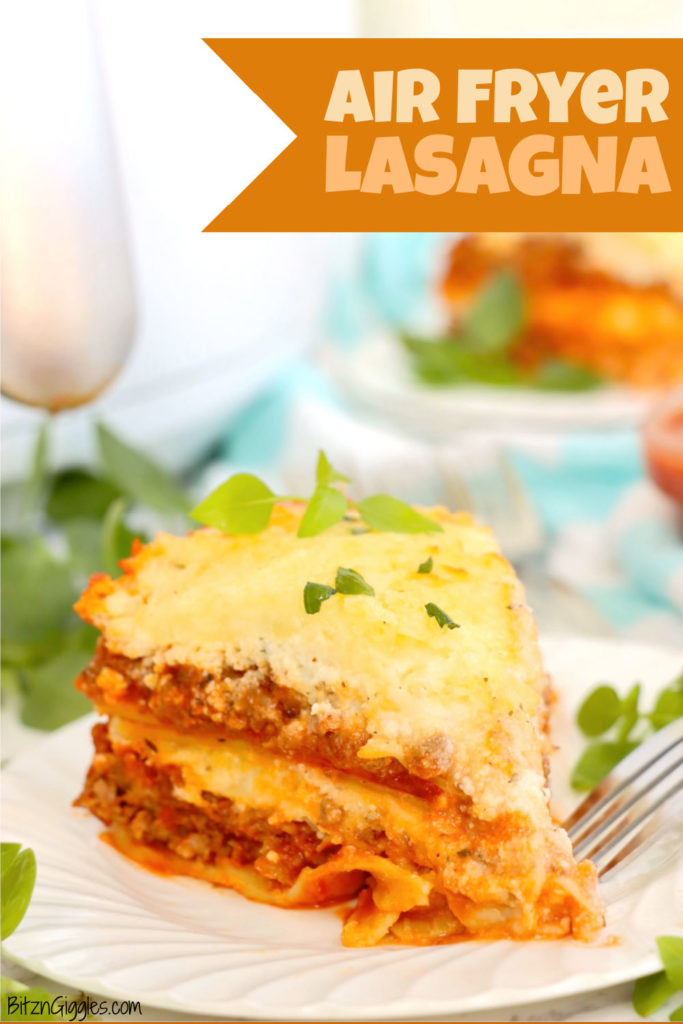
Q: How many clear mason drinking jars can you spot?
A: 0